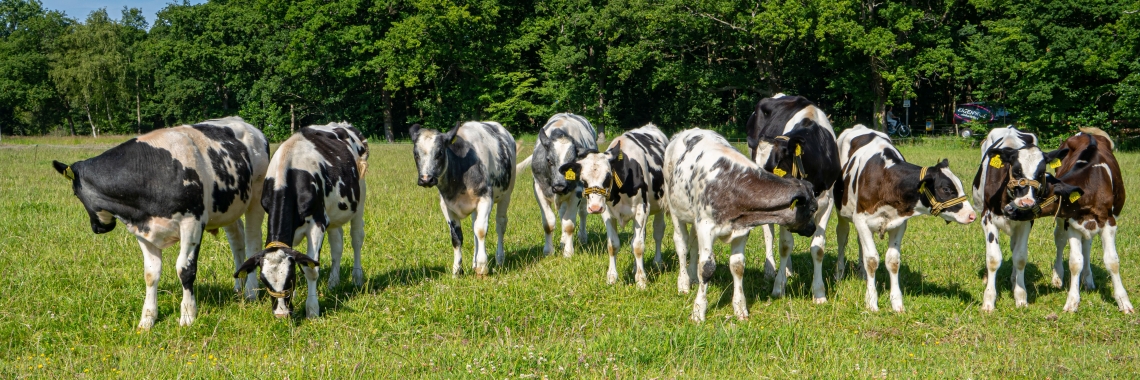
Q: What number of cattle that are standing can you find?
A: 10